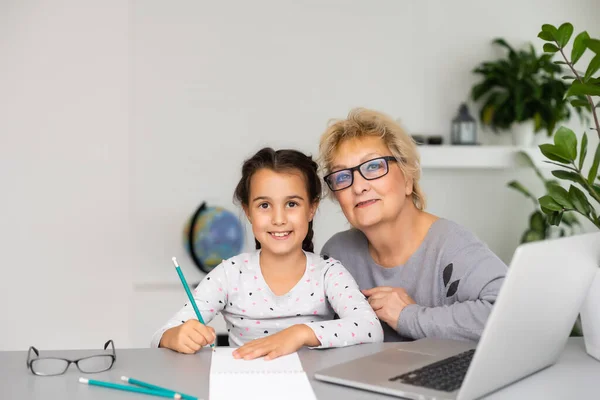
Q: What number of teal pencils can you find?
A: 3